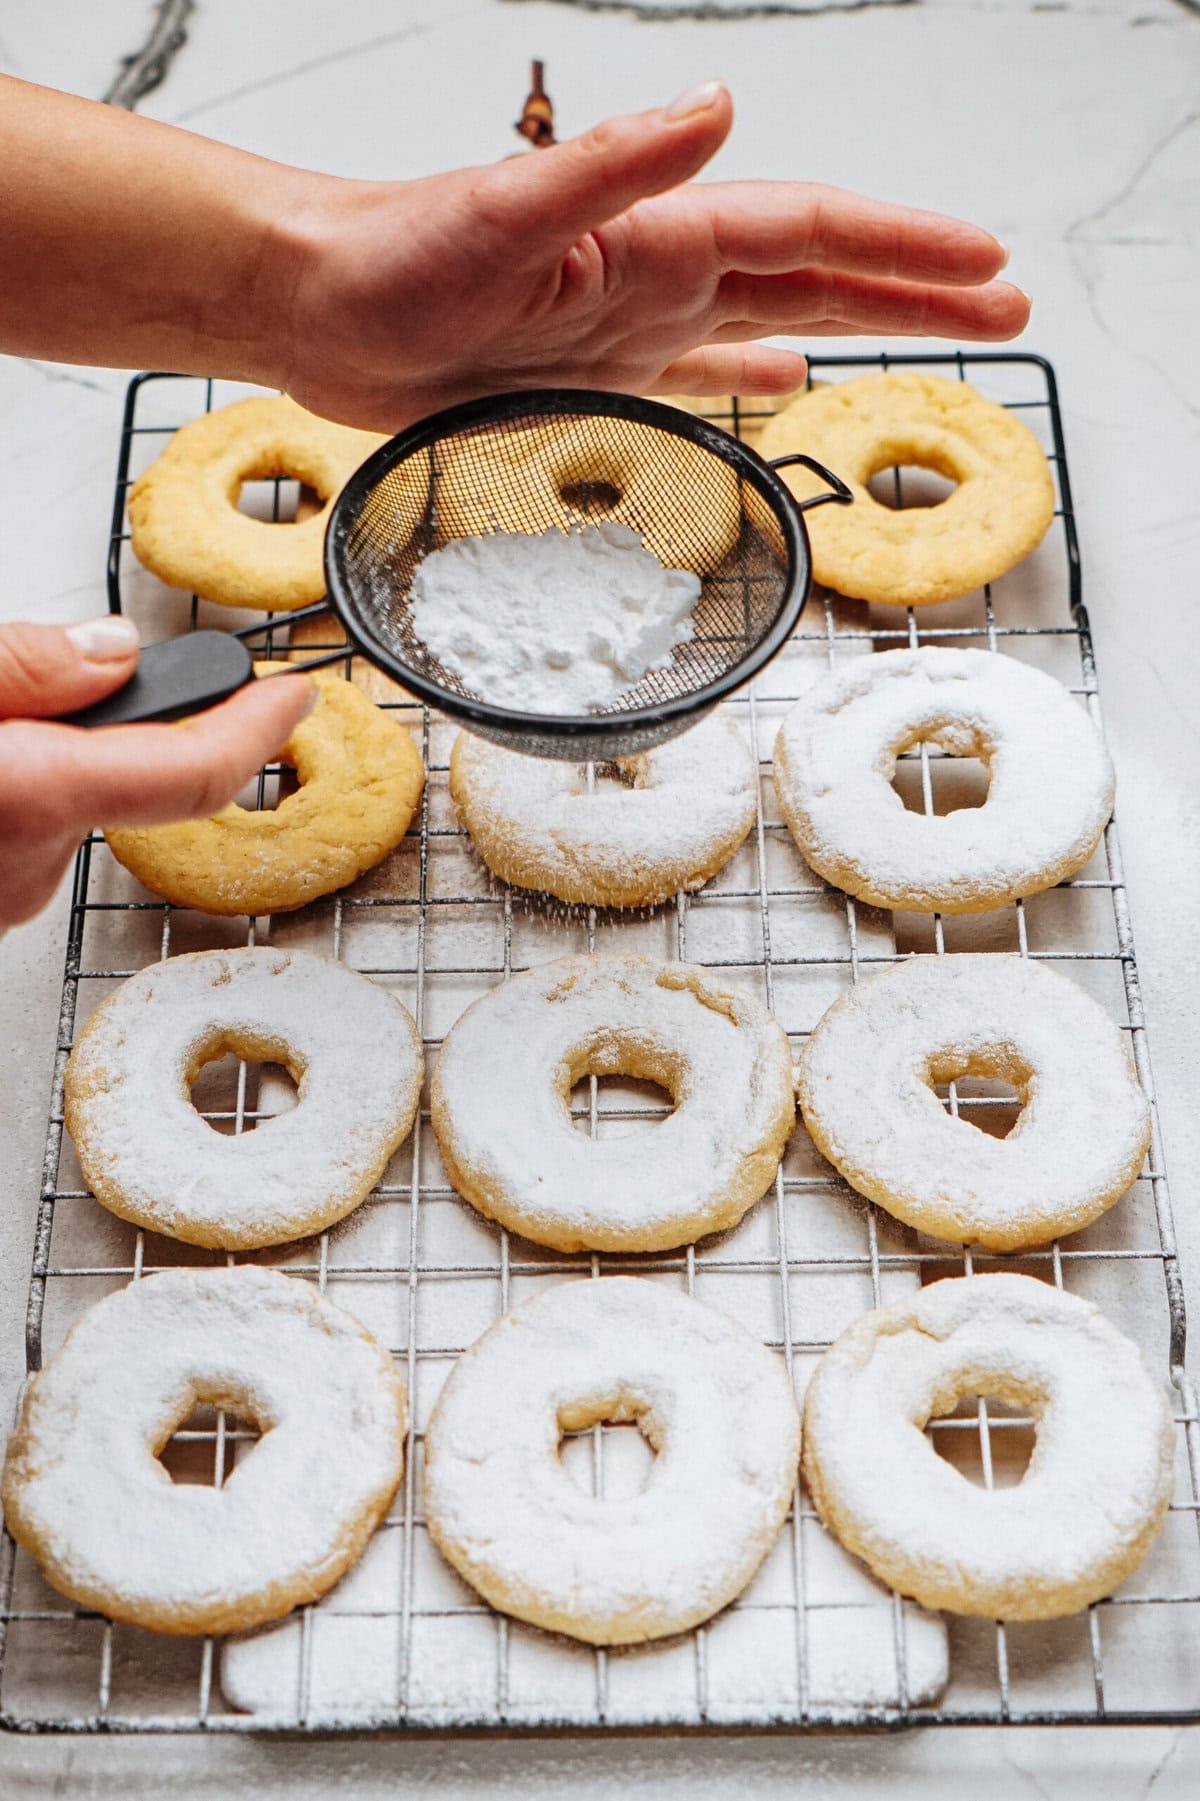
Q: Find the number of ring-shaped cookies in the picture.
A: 12